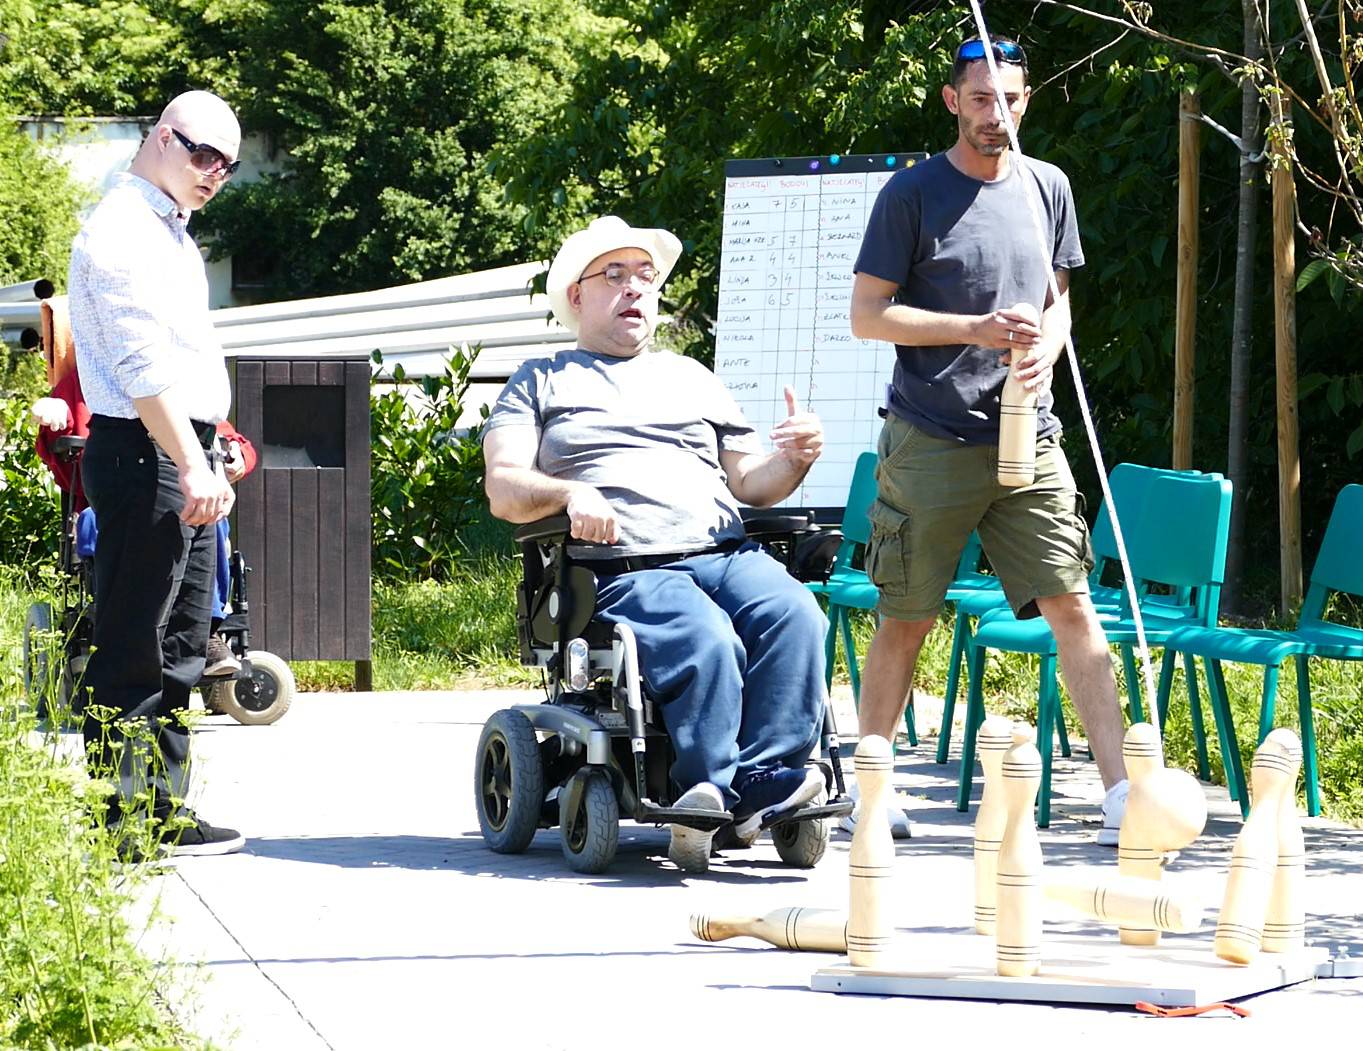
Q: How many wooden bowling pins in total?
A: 9